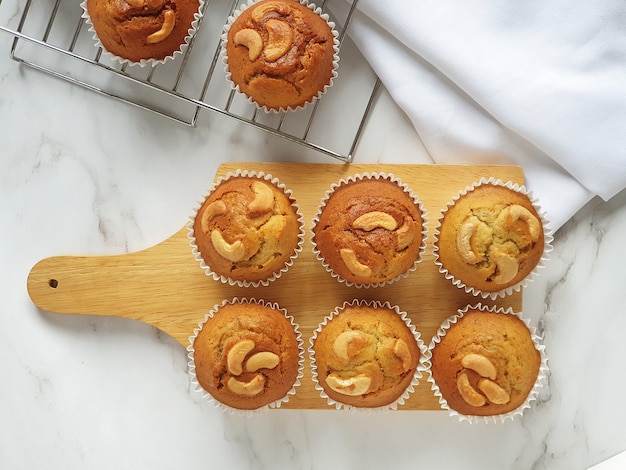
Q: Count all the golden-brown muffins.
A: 8